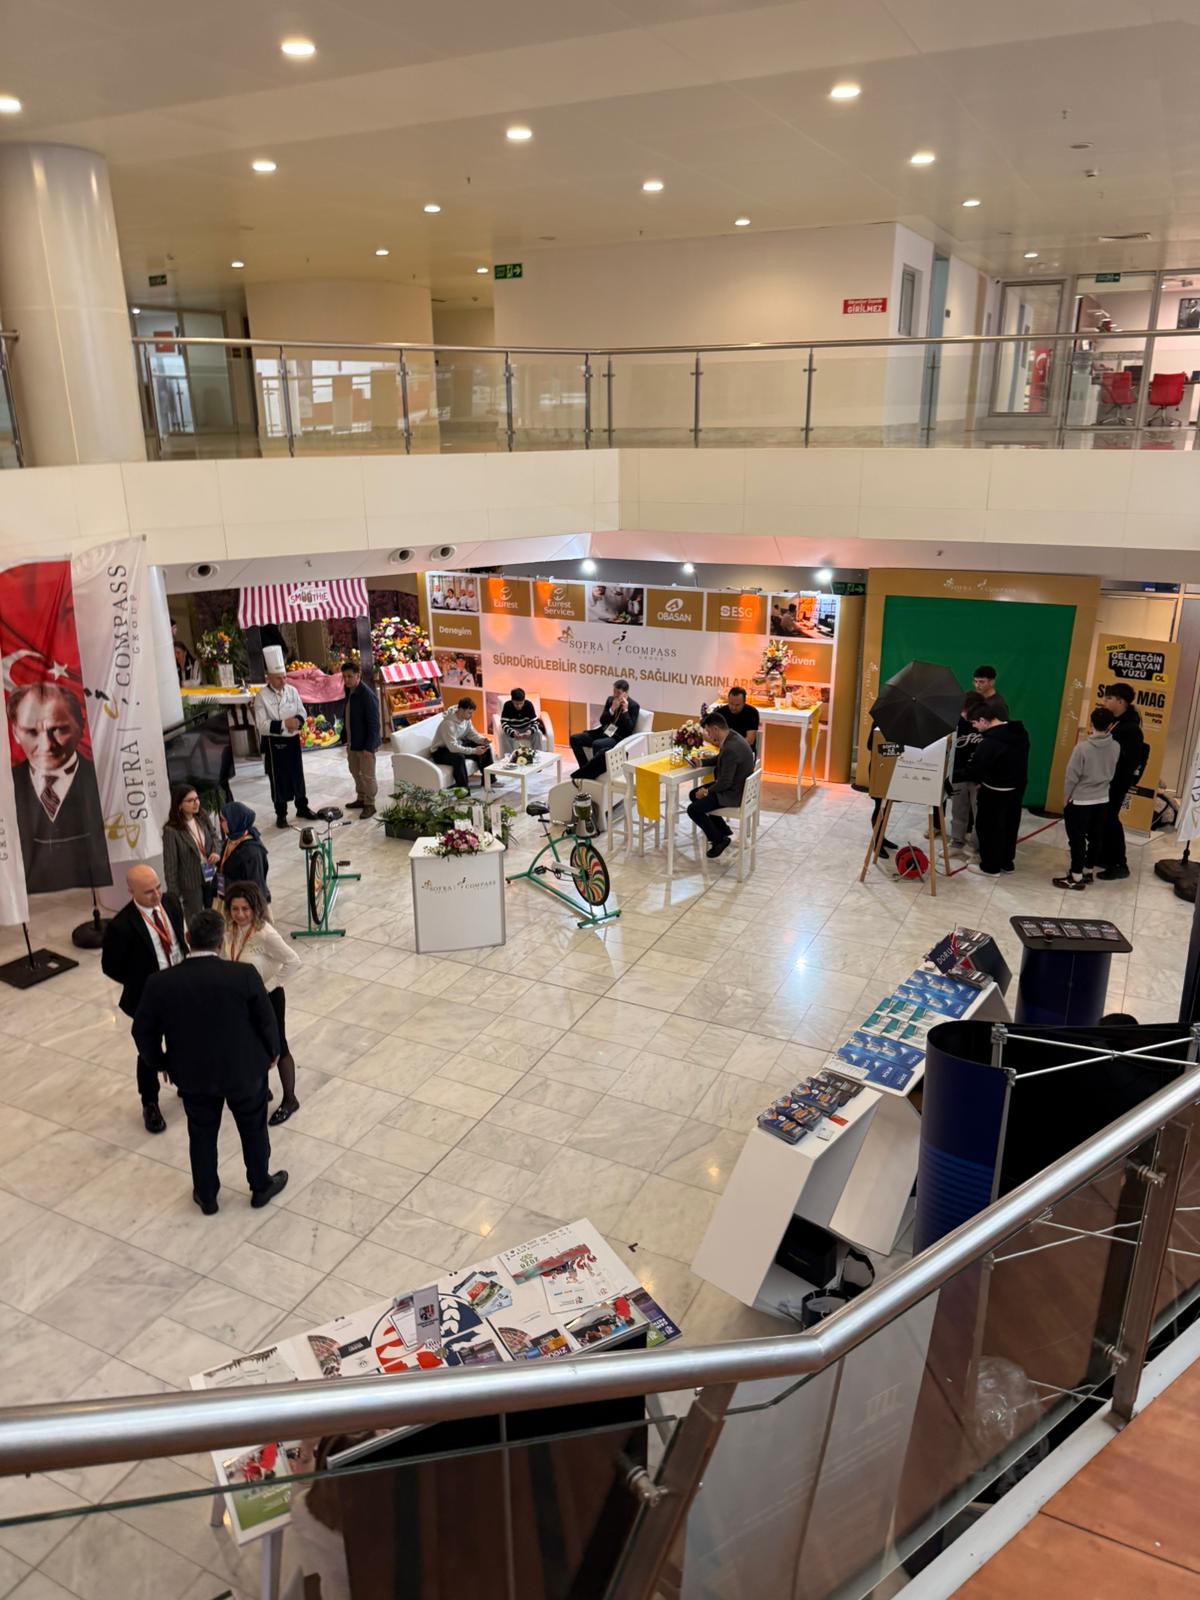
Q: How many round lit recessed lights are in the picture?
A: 14